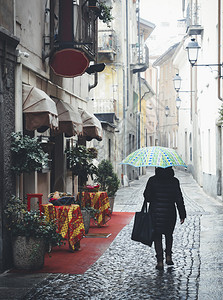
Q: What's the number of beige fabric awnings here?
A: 3